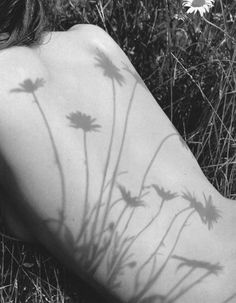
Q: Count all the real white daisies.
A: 1